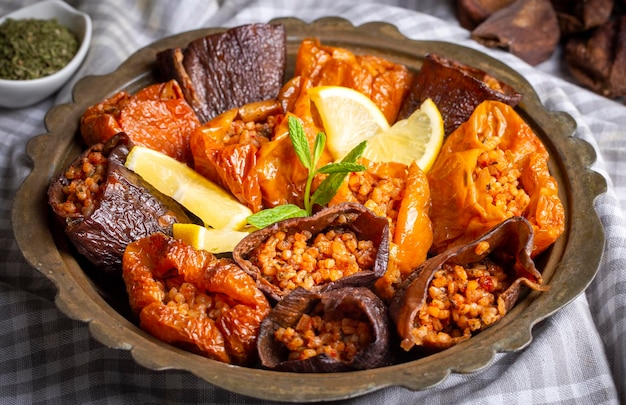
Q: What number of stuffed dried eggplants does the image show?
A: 6